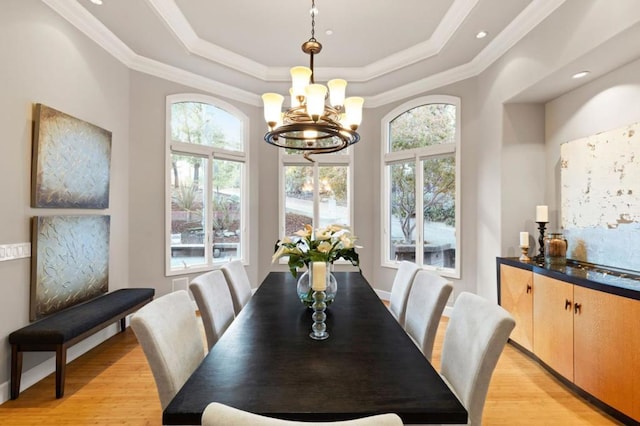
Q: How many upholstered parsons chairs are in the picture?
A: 7